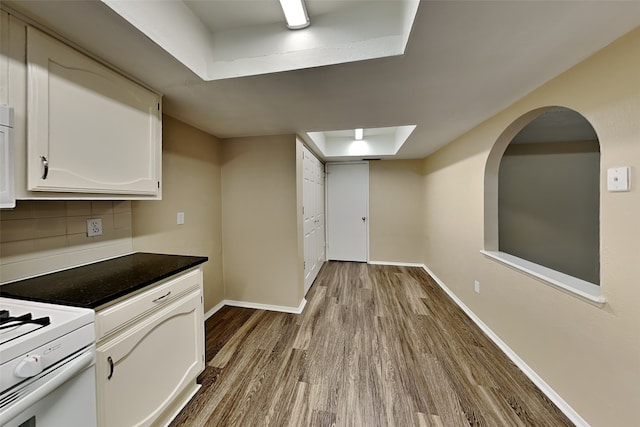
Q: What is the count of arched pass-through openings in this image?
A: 1